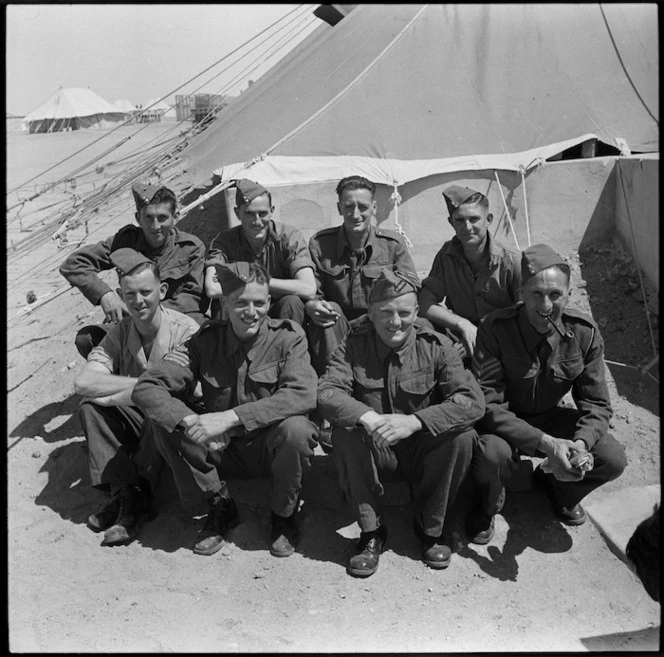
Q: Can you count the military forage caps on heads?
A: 7